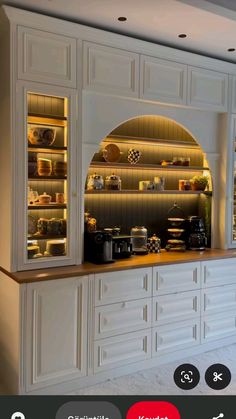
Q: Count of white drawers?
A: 9